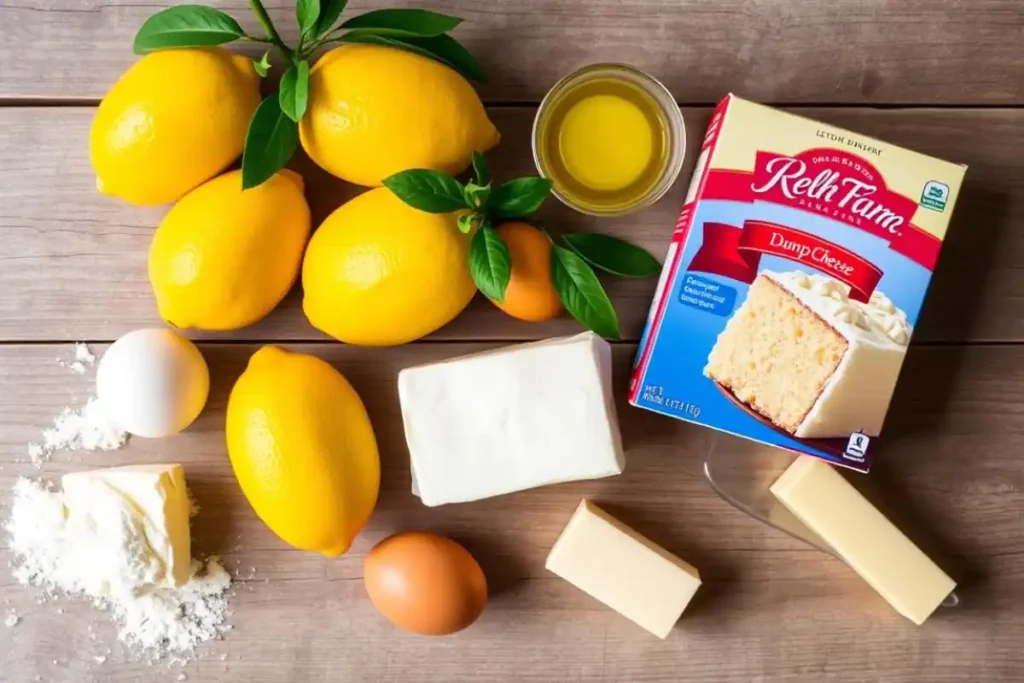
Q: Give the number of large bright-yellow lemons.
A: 5